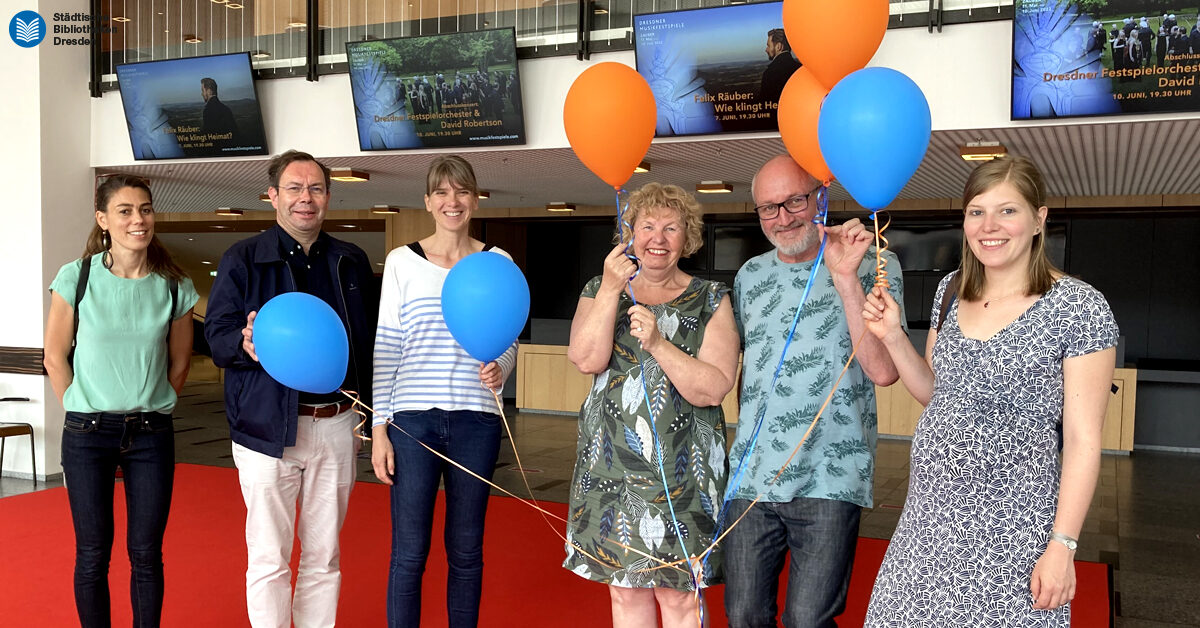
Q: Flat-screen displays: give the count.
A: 4